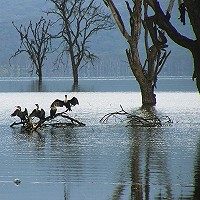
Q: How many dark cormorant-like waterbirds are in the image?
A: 4